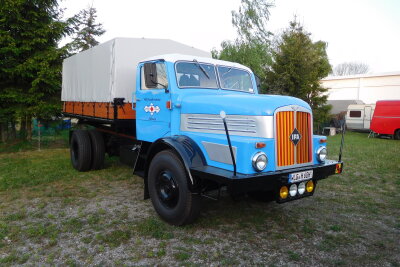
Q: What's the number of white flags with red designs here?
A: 0